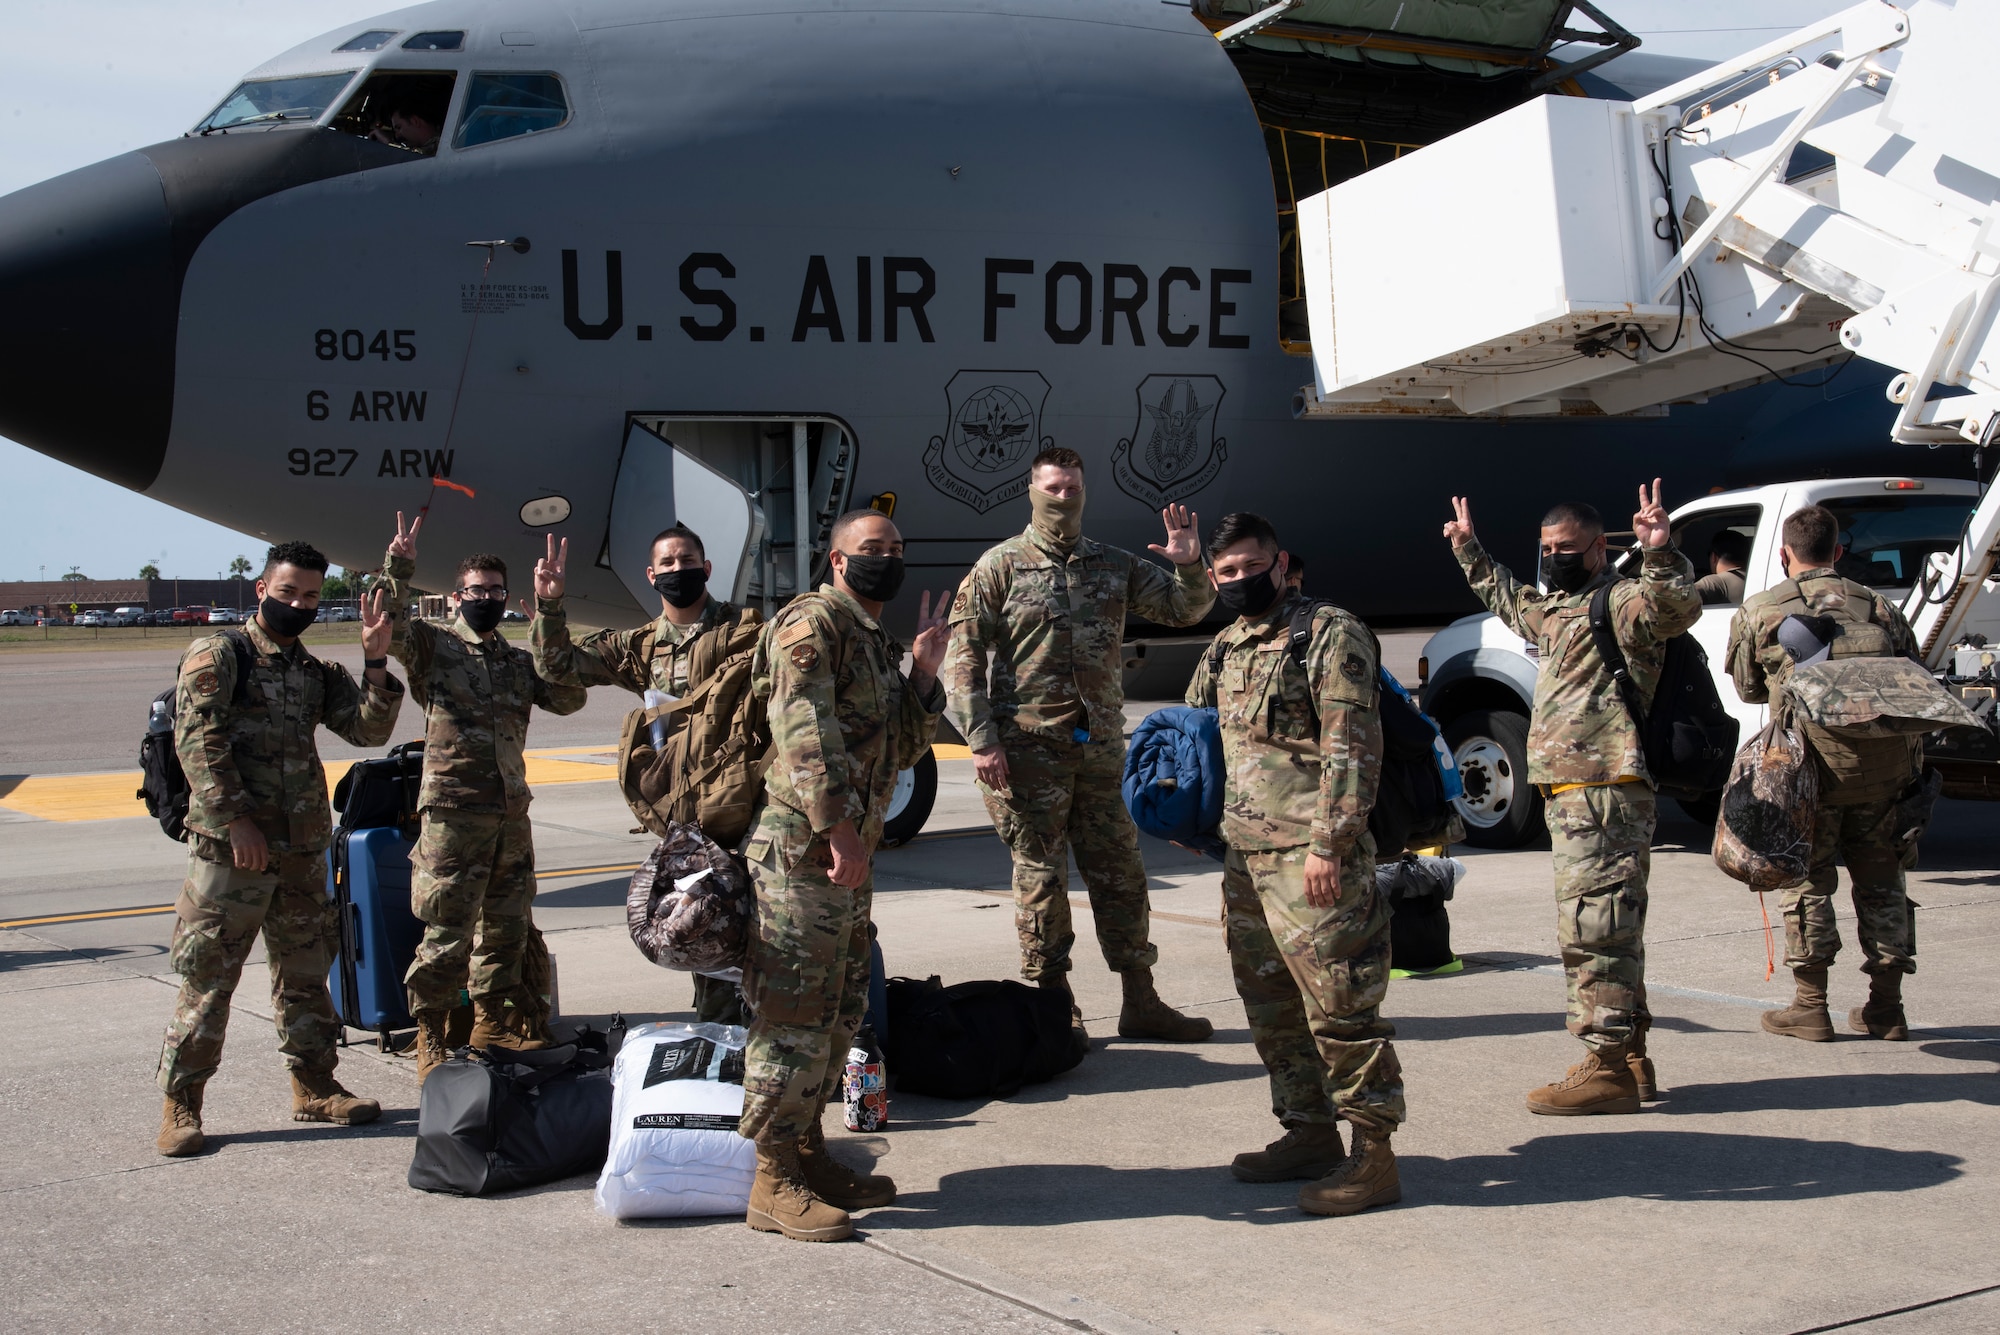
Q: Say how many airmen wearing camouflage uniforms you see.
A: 8